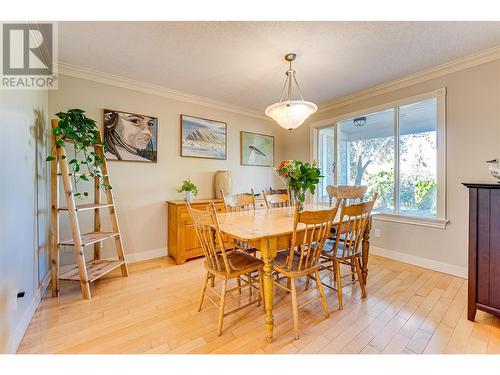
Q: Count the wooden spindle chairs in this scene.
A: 6